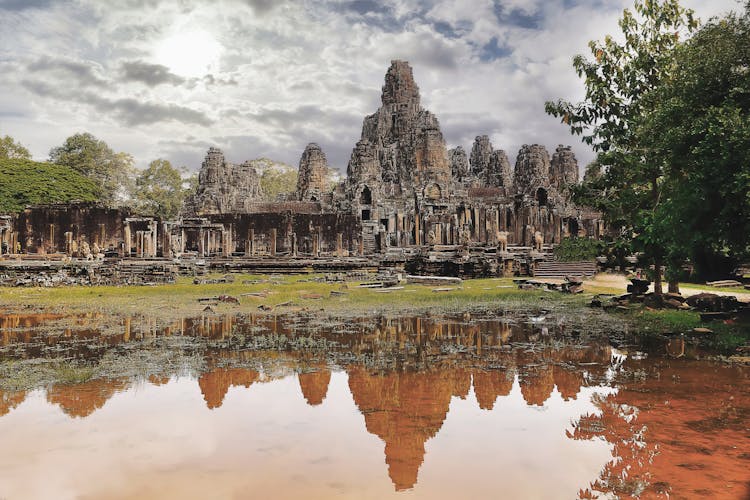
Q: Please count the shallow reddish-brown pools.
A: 1